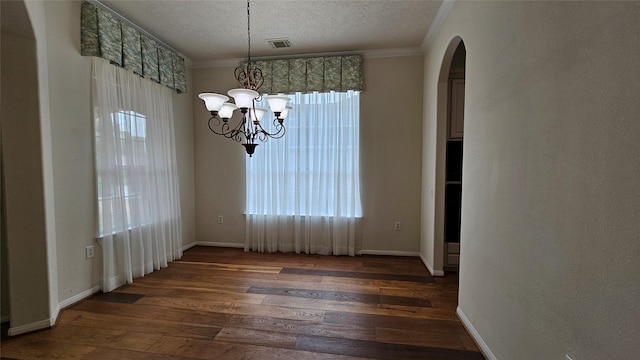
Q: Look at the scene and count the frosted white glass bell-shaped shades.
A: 6